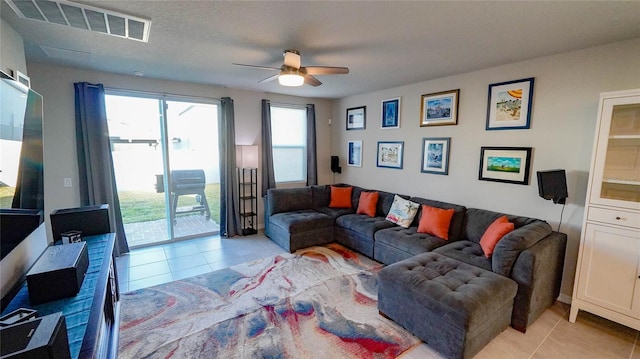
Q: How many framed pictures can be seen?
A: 8